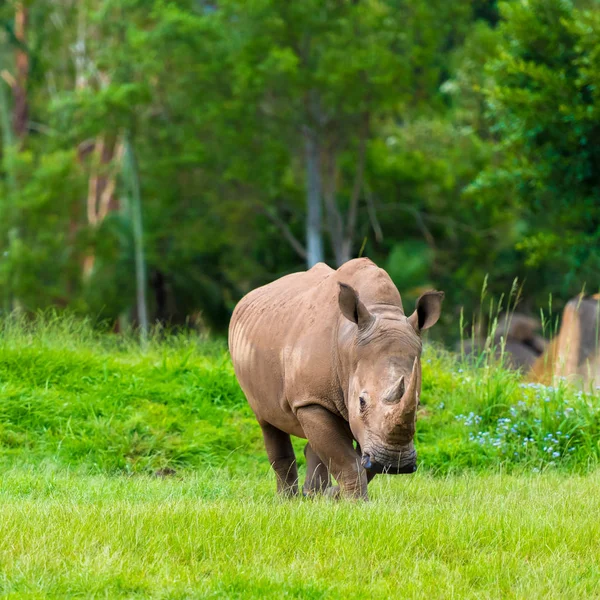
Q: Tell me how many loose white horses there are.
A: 0